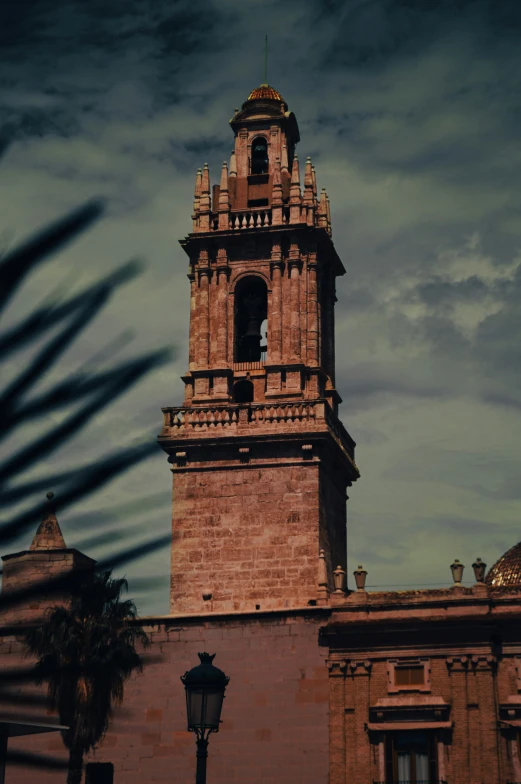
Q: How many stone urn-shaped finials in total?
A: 4